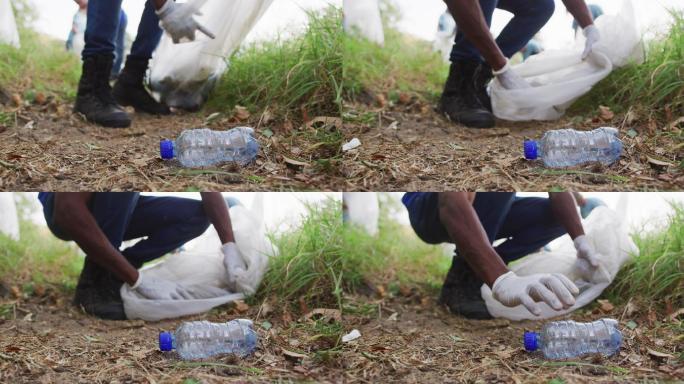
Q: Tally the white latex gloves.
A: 7